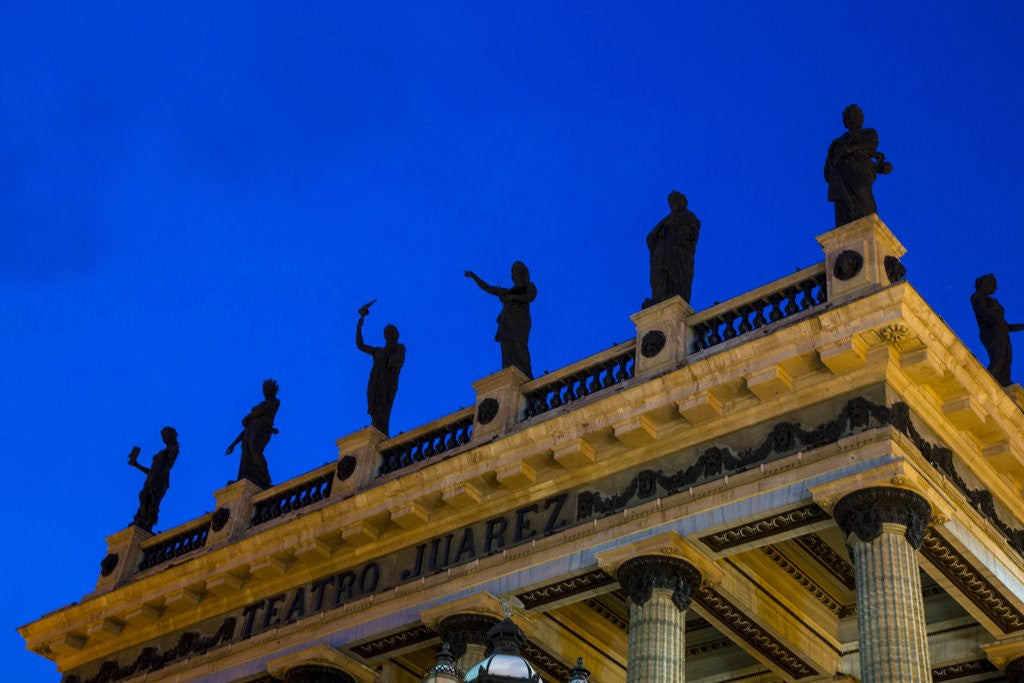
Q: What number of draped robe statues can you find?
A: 7